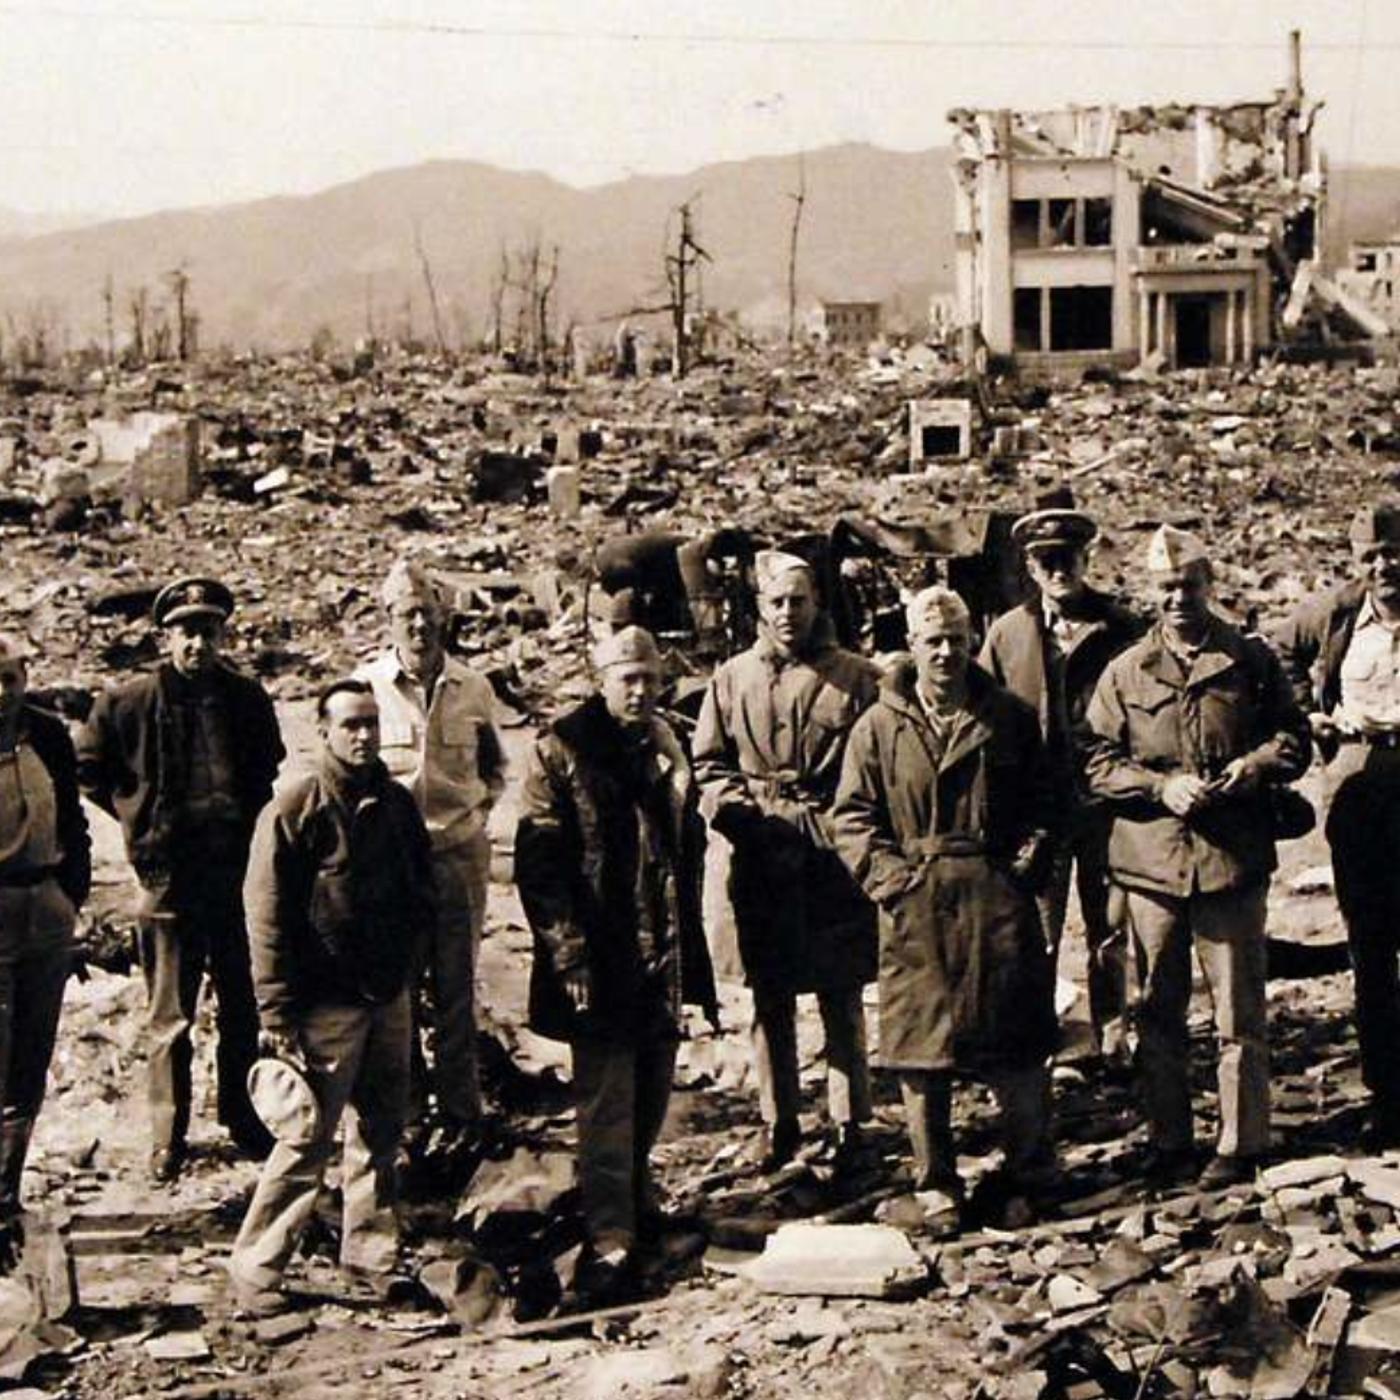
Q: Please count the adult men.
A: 10